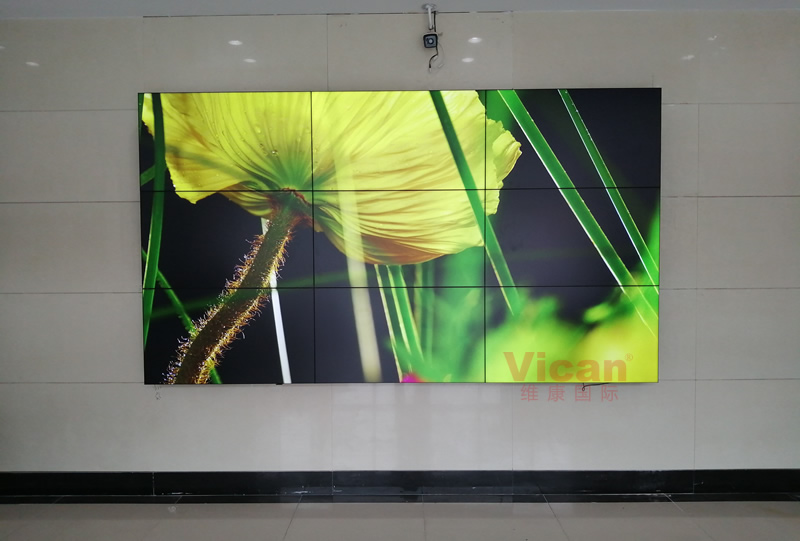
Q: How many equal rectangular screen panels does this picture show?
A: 9